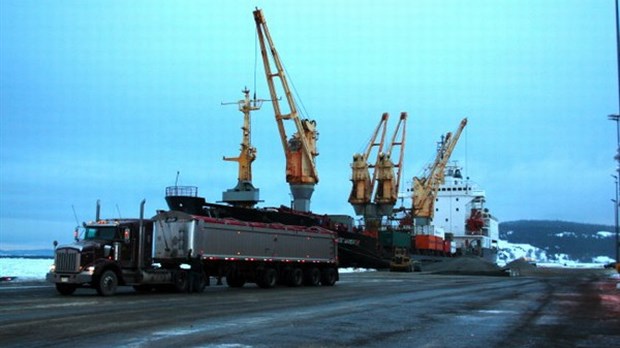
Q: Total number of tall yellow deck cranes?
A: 4